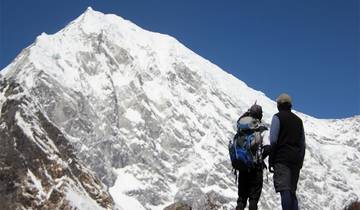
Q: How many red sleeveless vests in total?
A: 0